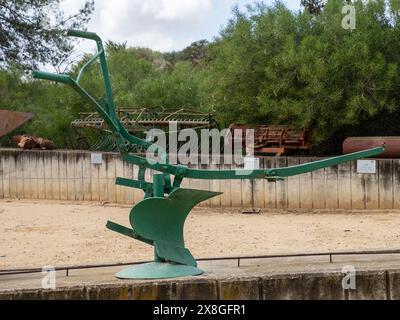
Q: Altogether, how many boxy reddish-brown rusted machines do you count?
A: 1